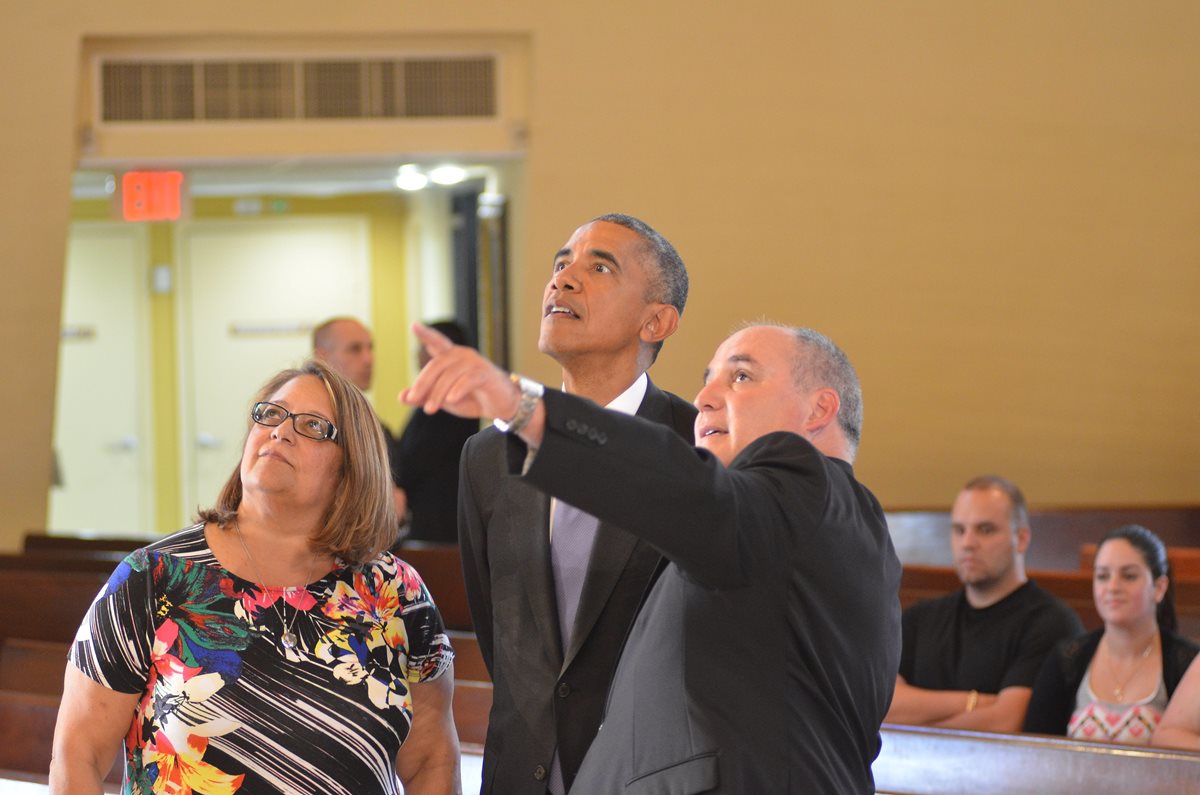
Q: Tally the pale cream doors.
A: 2